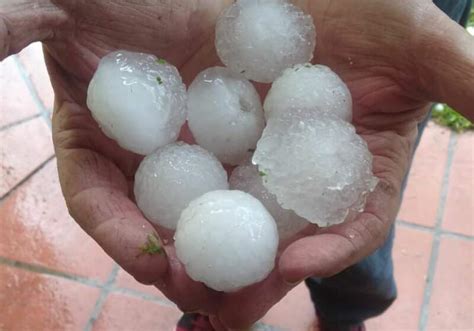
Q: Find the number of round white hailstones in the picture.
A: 8